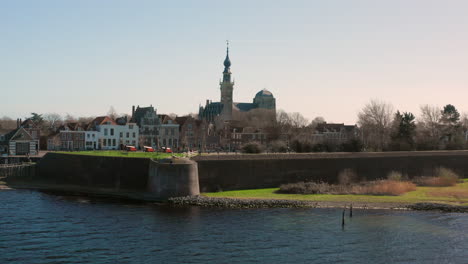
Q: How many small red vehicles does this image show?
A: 3